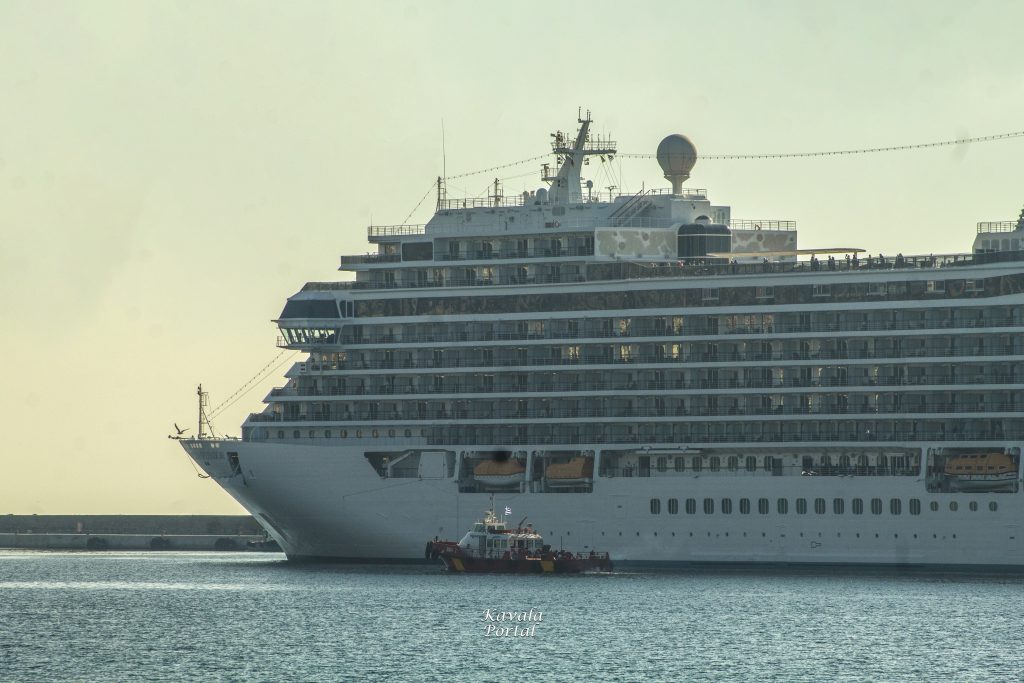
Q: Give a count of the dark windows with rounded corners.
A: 15